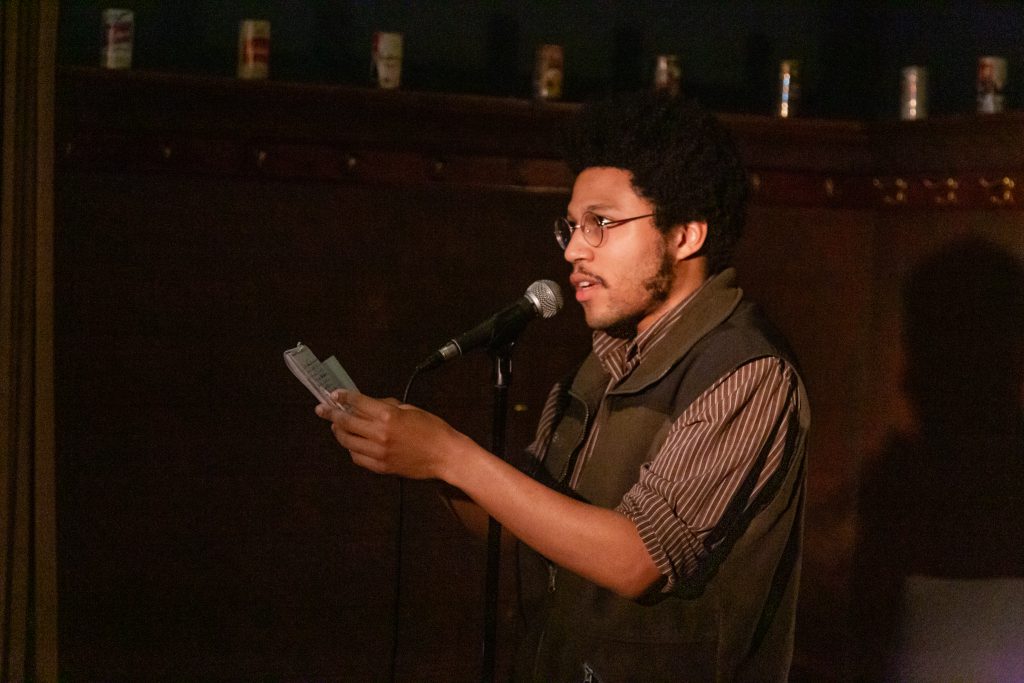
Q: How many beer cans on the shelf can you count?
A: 8